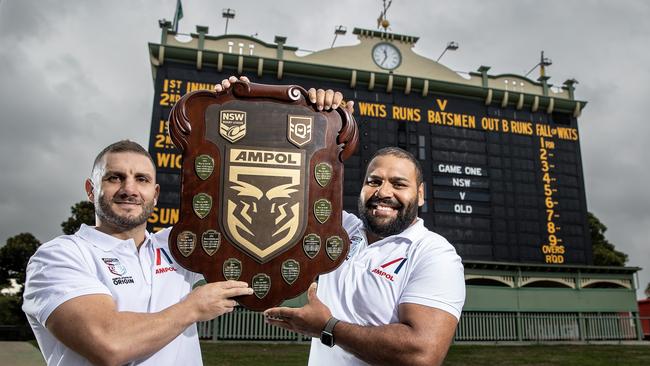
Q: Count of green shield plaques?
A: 11